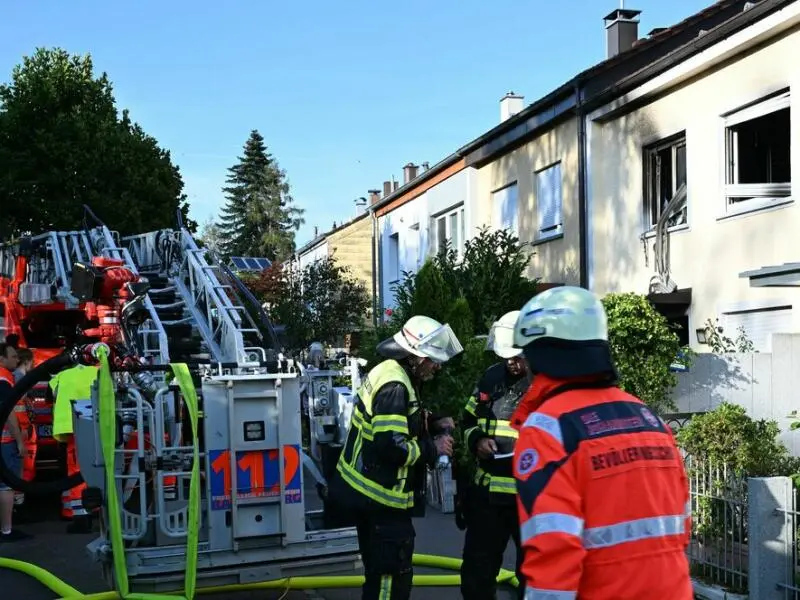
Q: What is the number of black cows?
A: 0